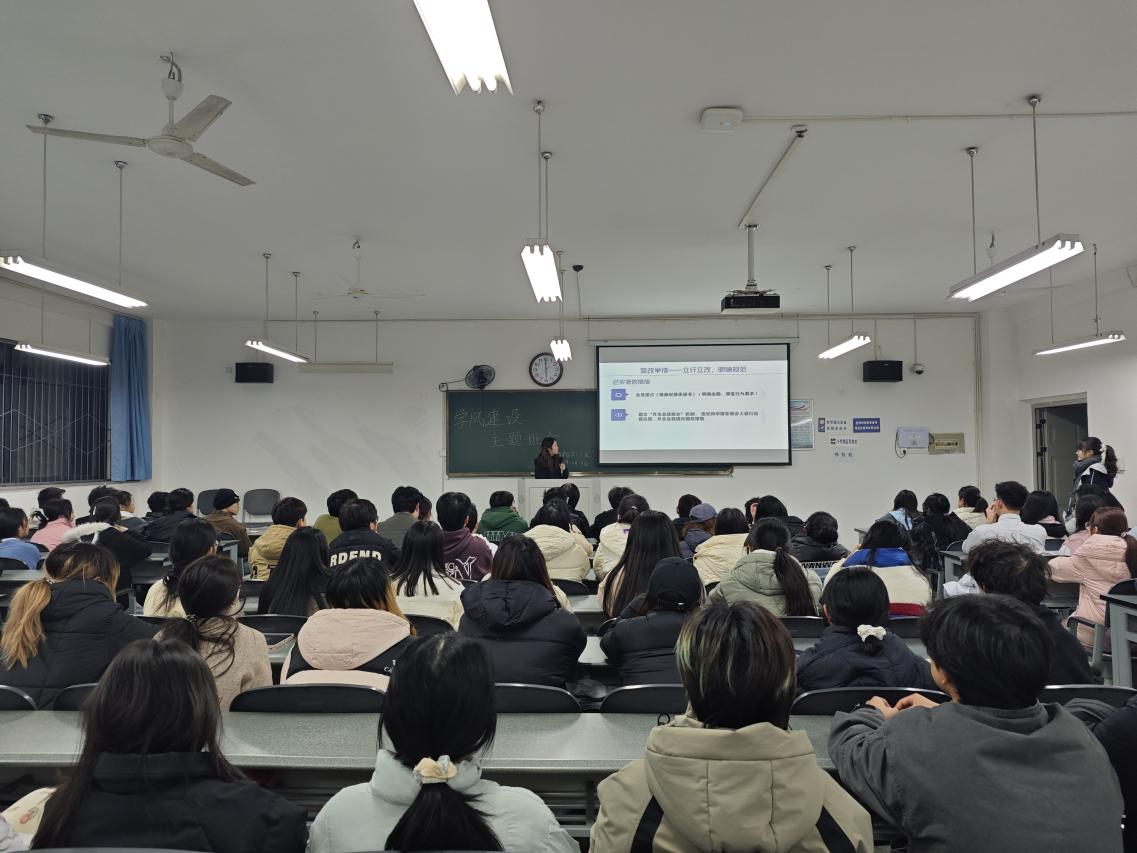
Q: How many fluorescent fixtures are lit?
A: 9